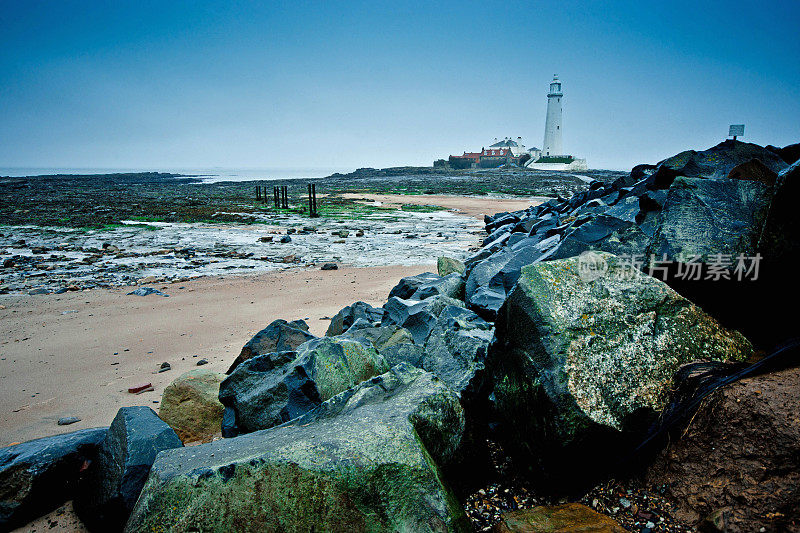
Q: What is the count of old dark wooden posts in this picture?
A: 9